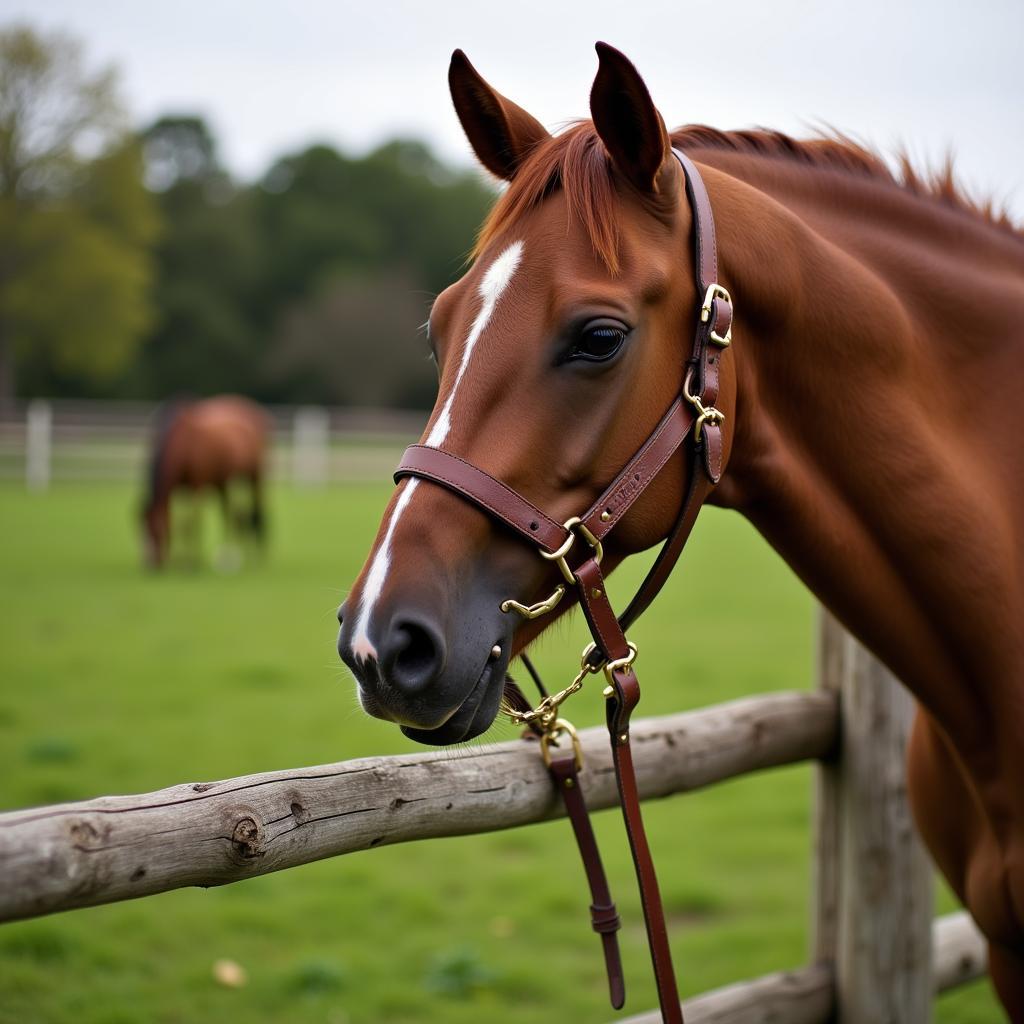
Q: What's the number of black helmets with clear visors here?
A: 0